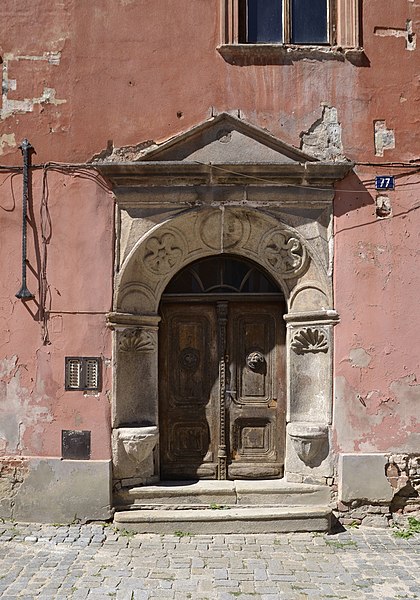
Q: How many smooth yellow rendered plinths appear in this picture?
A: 0